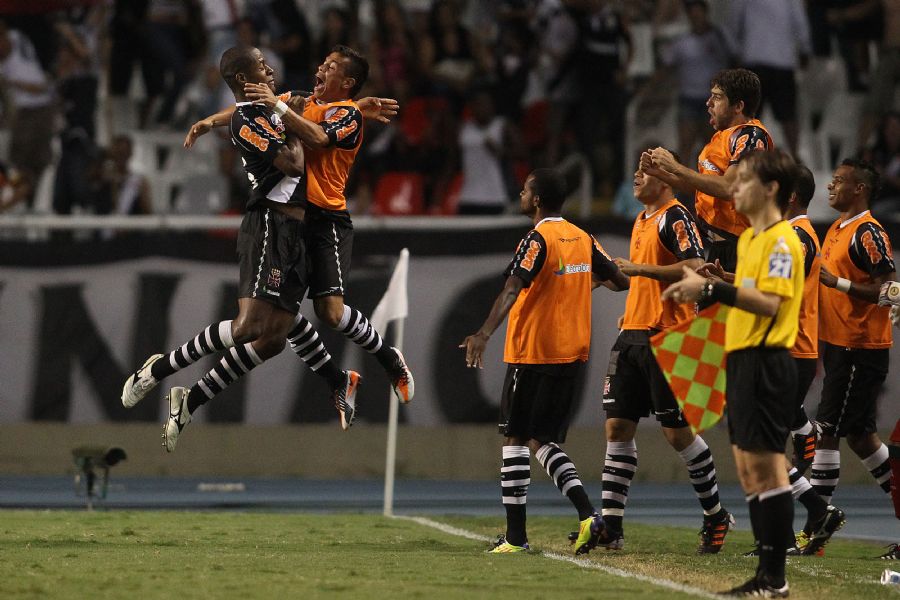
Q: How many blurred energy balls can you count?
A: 0